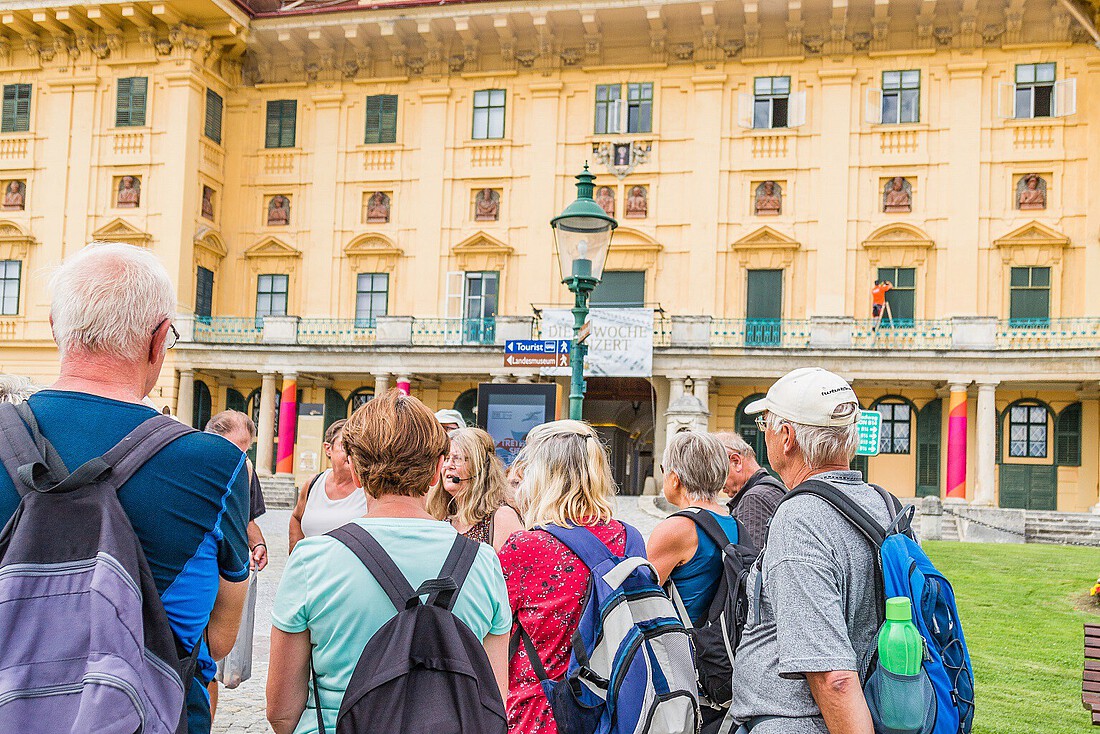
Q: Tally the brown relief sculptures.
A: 11